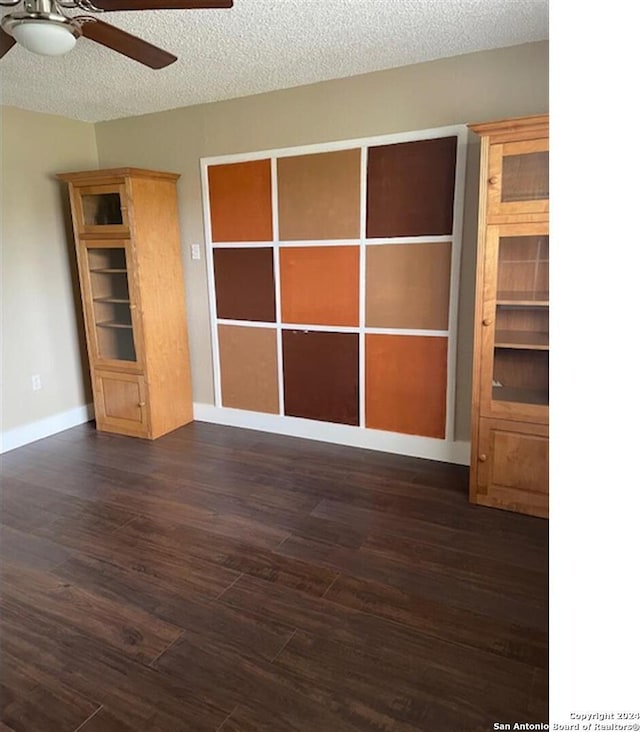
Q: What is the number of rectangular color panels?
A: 9